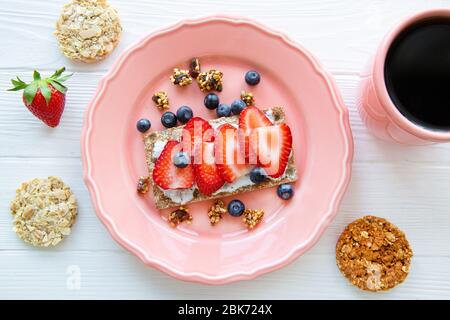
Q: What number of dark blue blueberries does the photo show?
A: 11